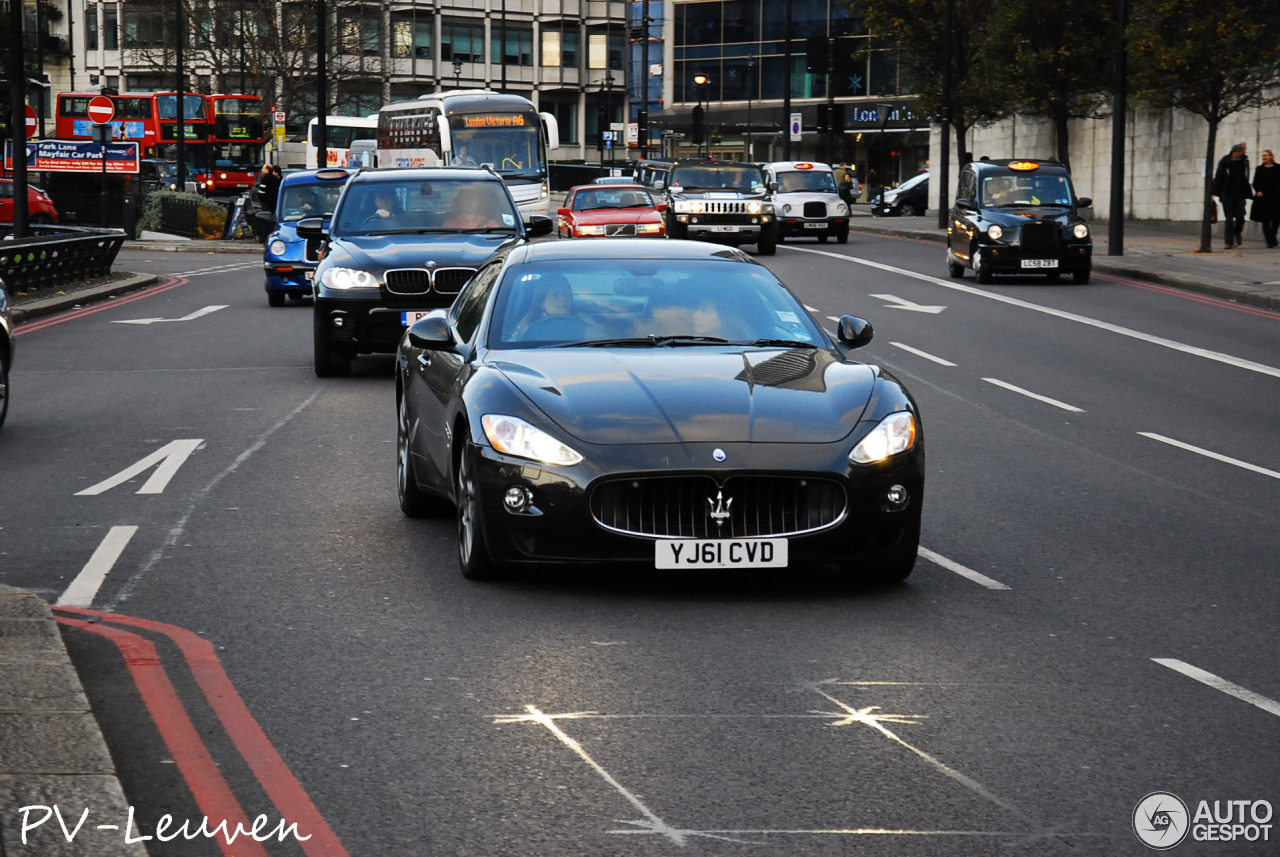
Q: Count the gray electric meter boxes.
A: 0